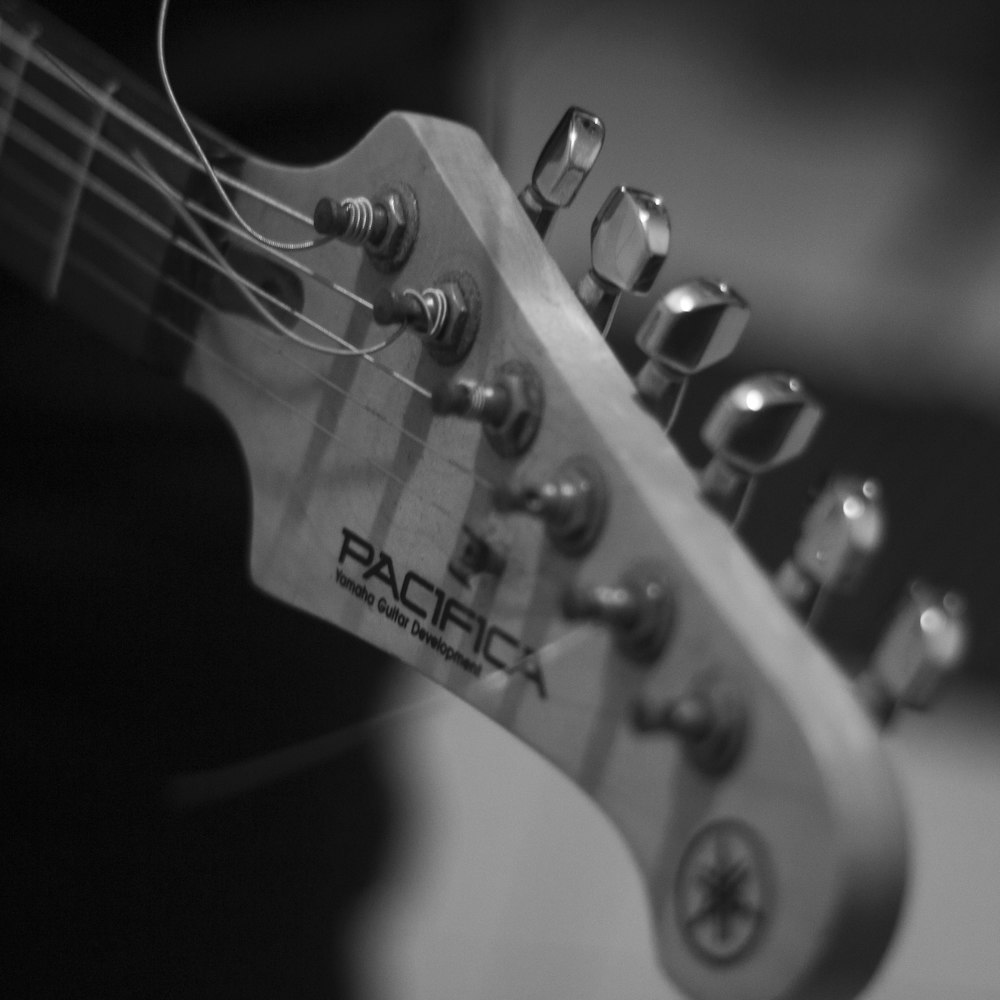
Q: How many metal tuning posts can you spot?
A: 6